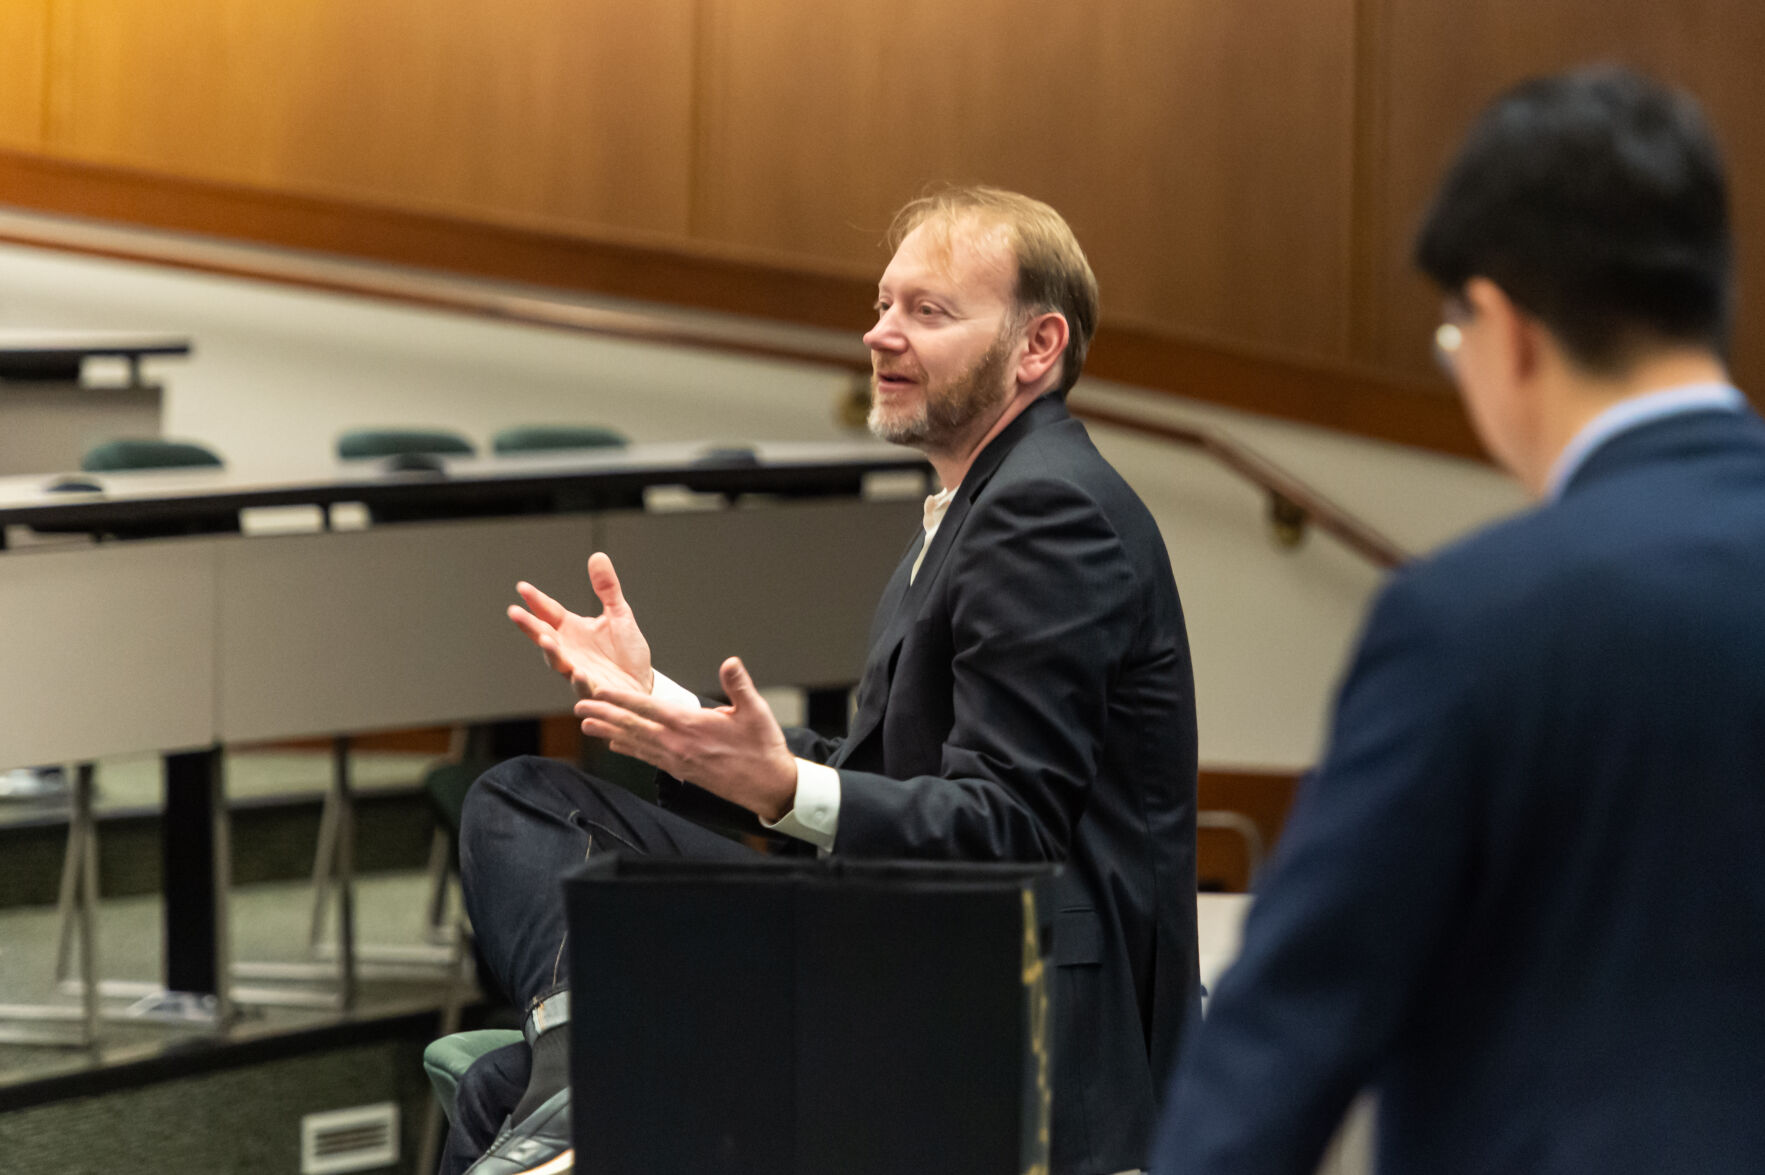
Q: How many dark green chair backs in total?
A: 3